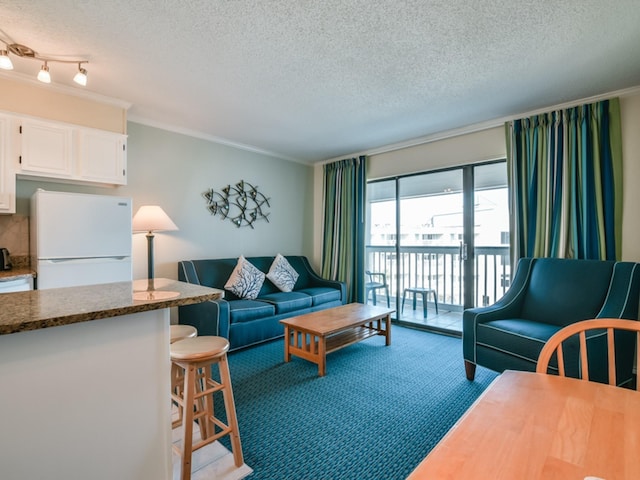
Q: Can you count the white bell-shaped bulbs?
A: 3